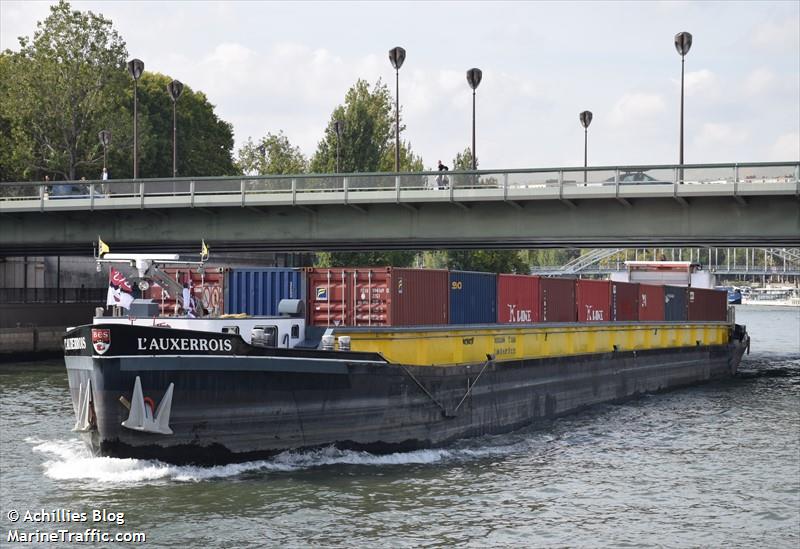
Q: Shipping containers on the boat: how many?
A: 11